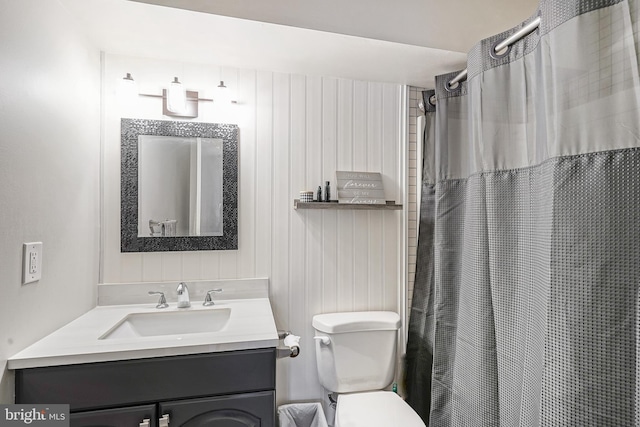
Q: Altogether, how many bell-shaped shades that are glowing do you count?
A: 3